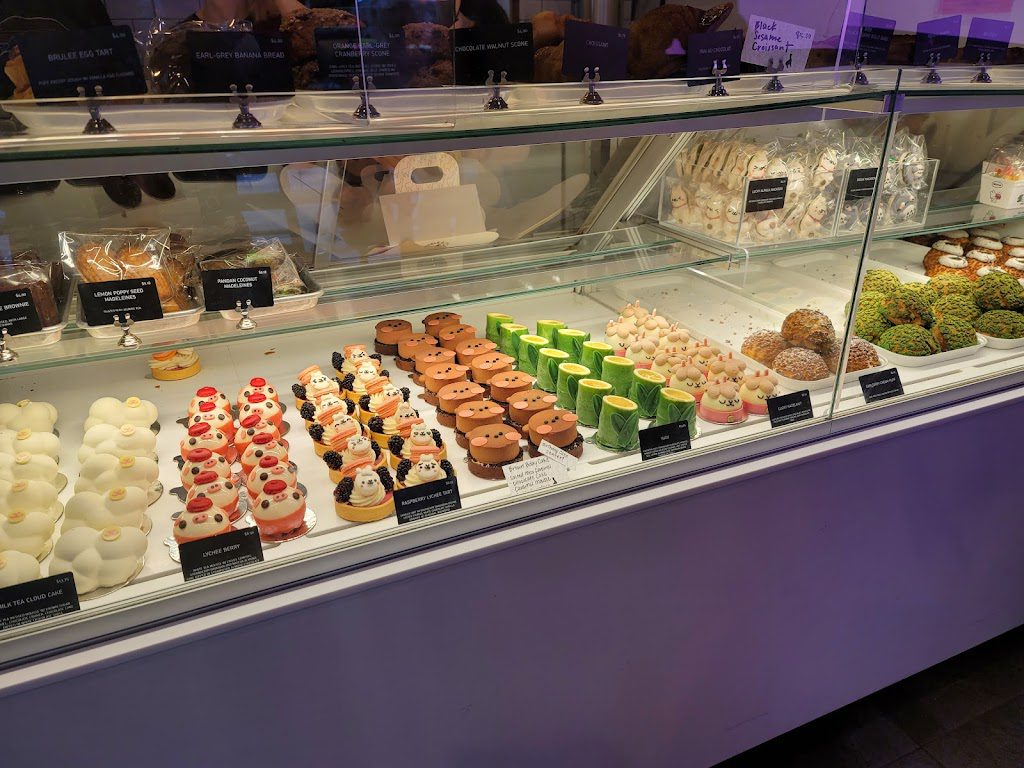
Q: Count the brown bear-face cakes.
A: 14